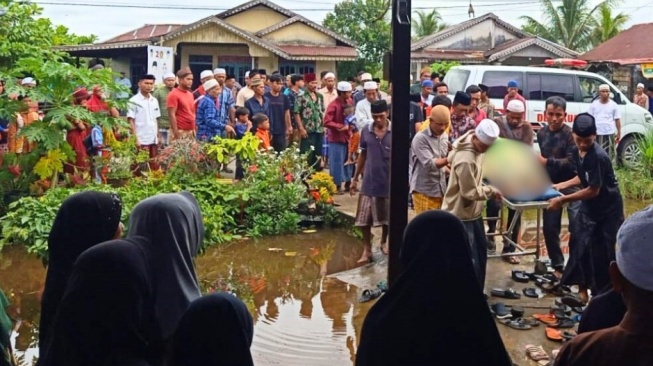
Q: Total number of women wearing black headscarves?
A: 5